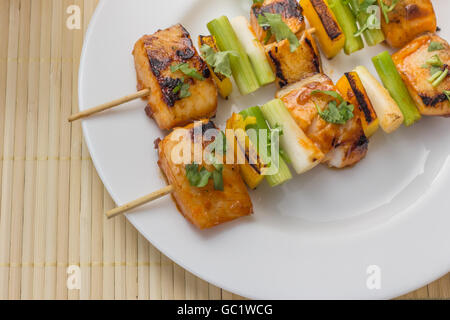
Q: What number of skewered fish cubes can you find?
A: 6